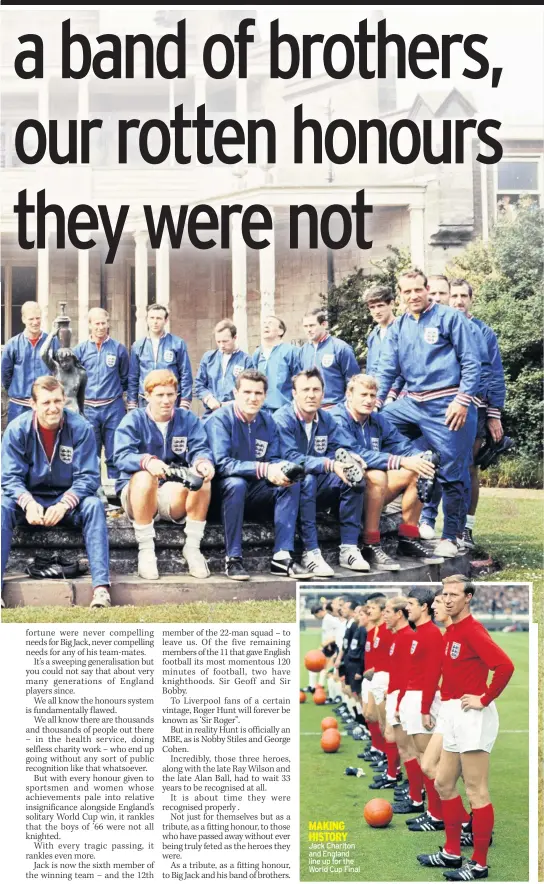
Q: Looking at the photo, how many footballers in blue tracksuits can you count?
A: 15